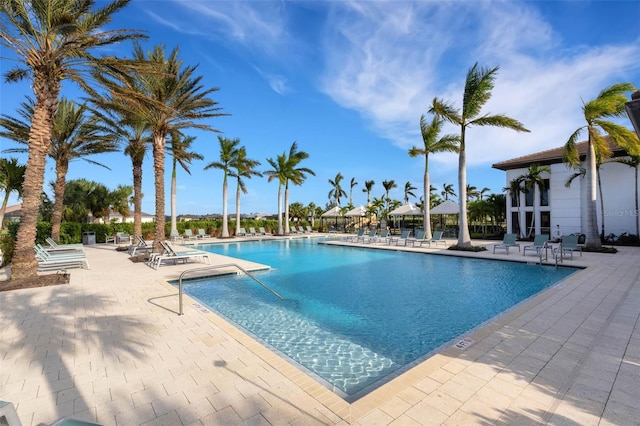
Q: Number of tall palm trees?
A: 12